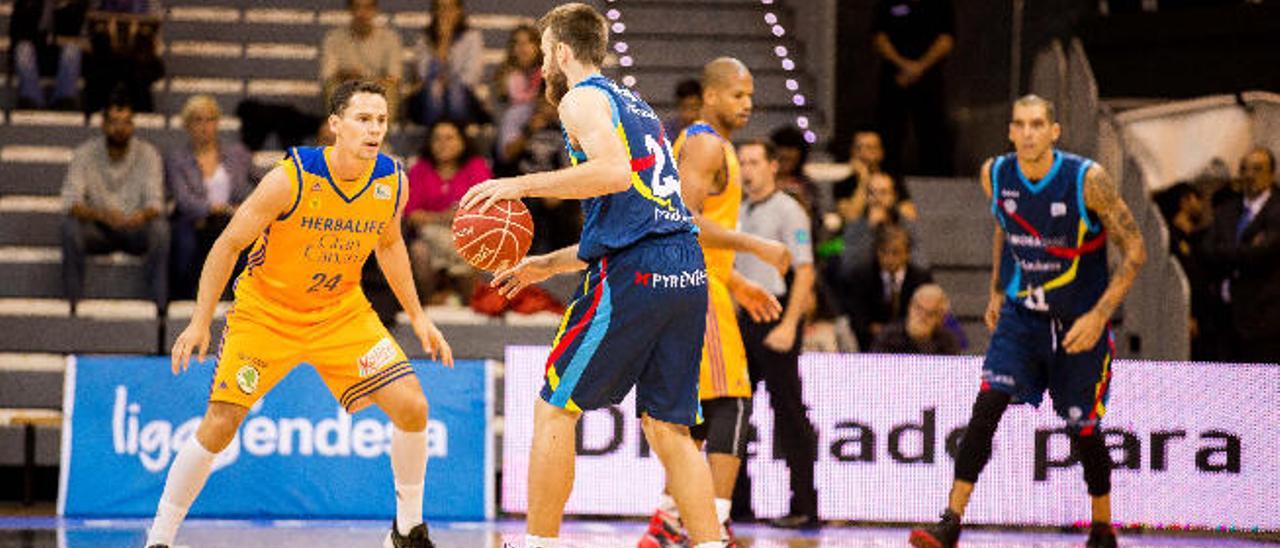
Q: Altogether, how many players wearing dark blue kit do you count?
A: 2